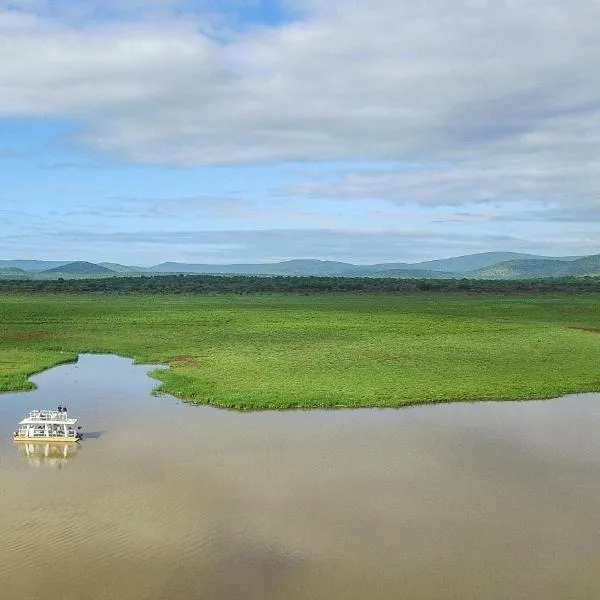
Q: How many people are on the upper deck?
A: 2